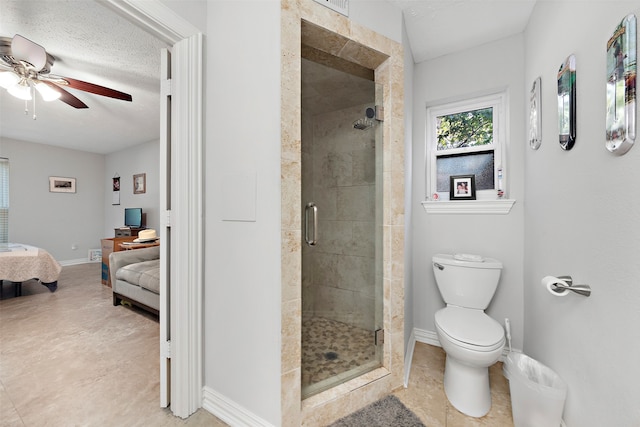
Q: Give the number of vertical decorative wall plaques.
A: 3